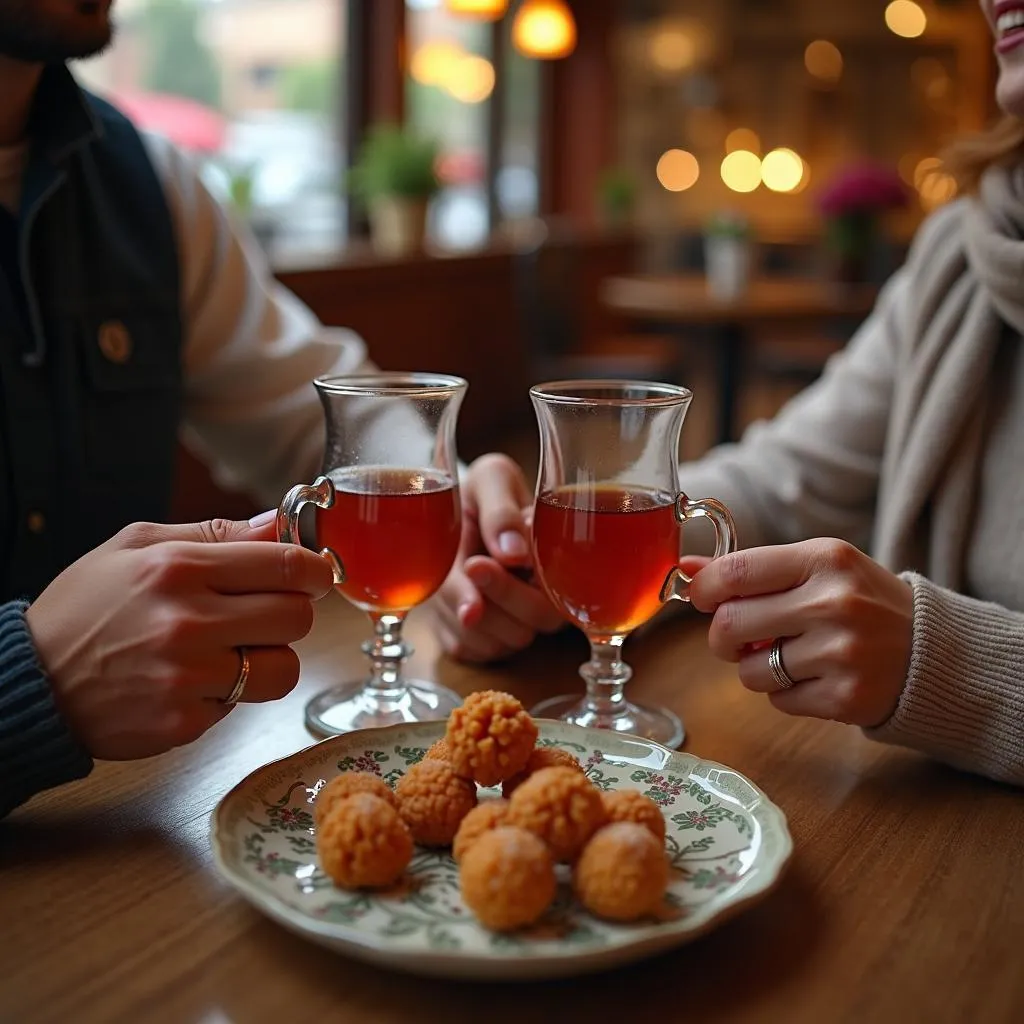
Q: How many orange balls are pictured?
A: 11